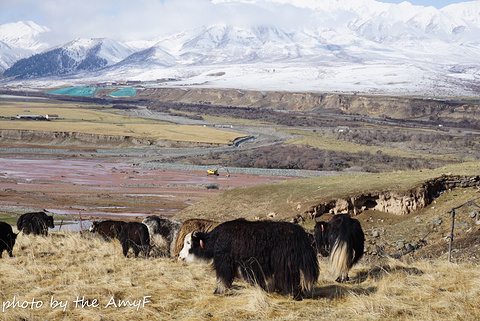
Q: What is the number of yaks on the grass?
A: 8